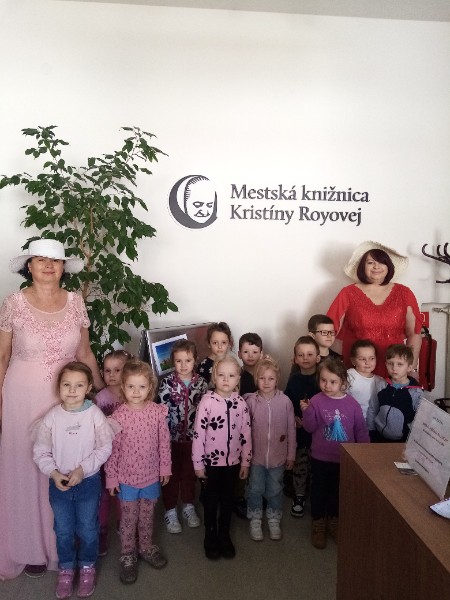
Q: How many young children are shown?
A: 13